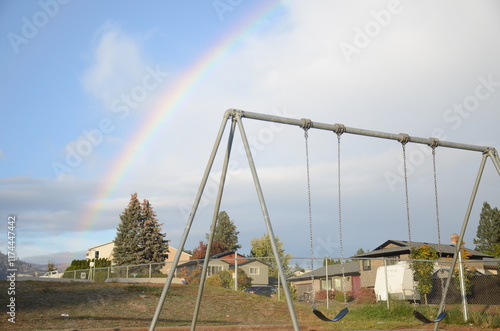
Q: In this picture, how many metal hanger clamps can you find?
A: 4